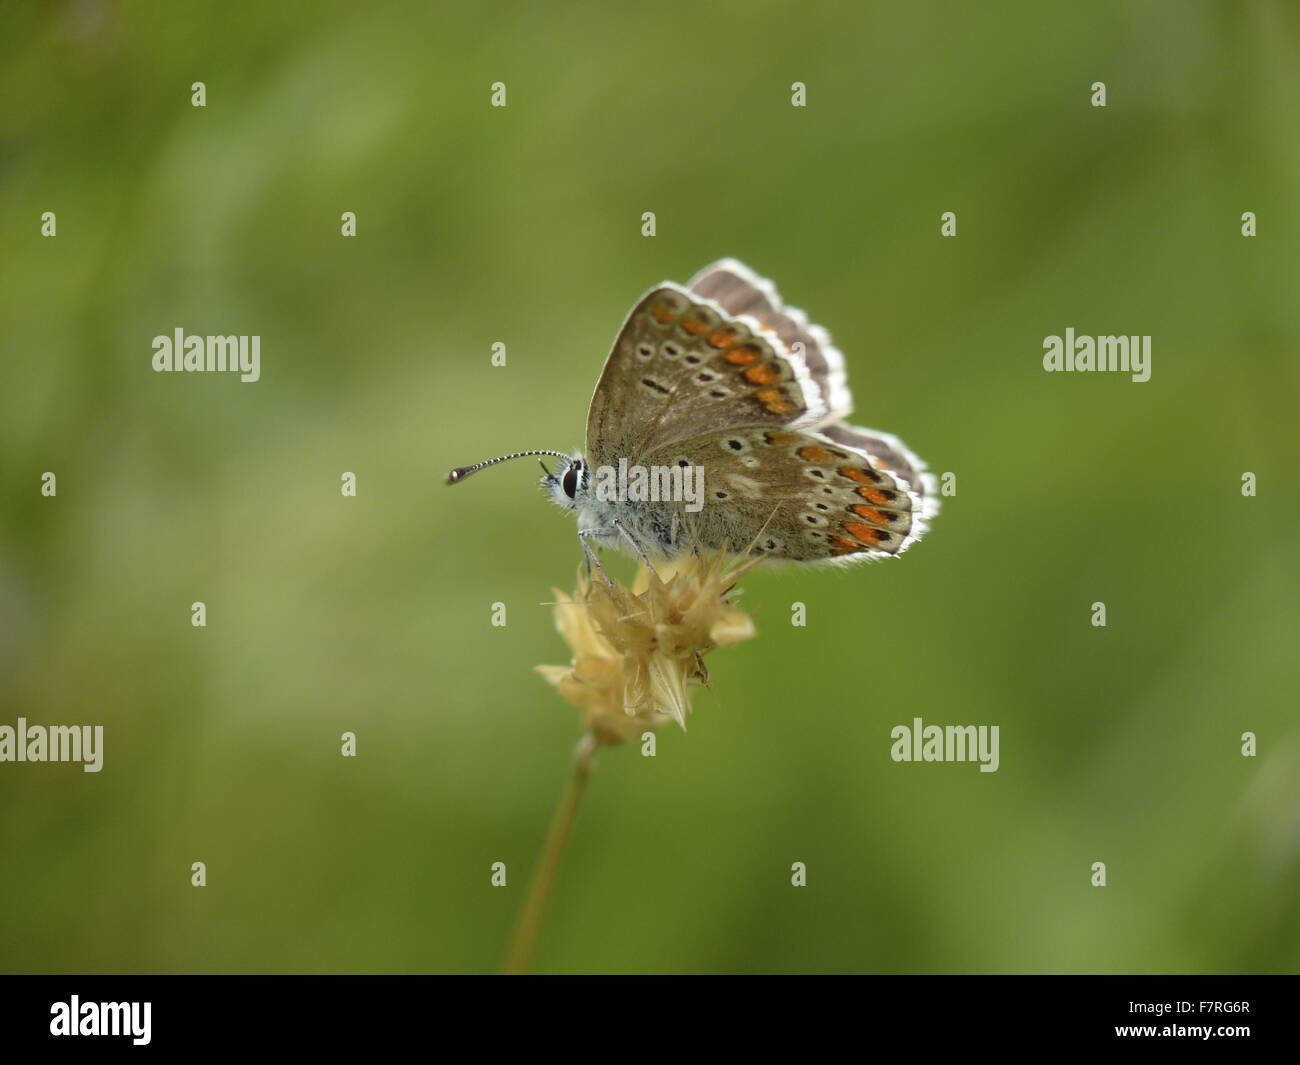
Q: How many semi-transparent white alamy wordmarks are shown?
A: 5